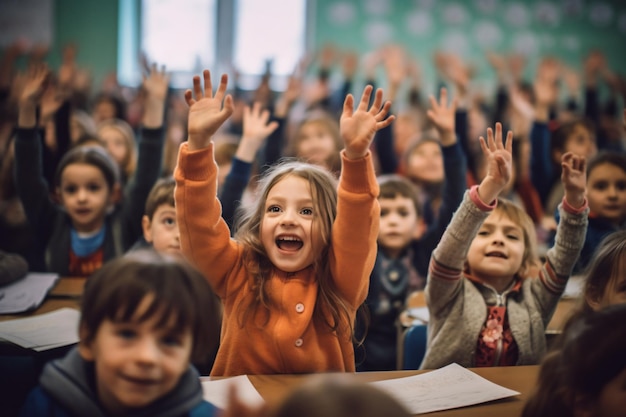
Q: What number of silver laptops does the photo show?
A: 0